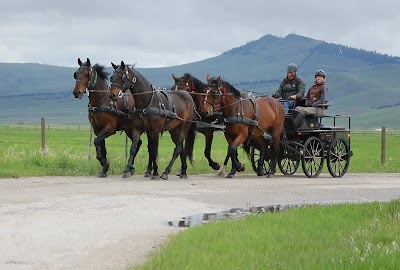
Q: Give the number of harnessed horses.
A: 4